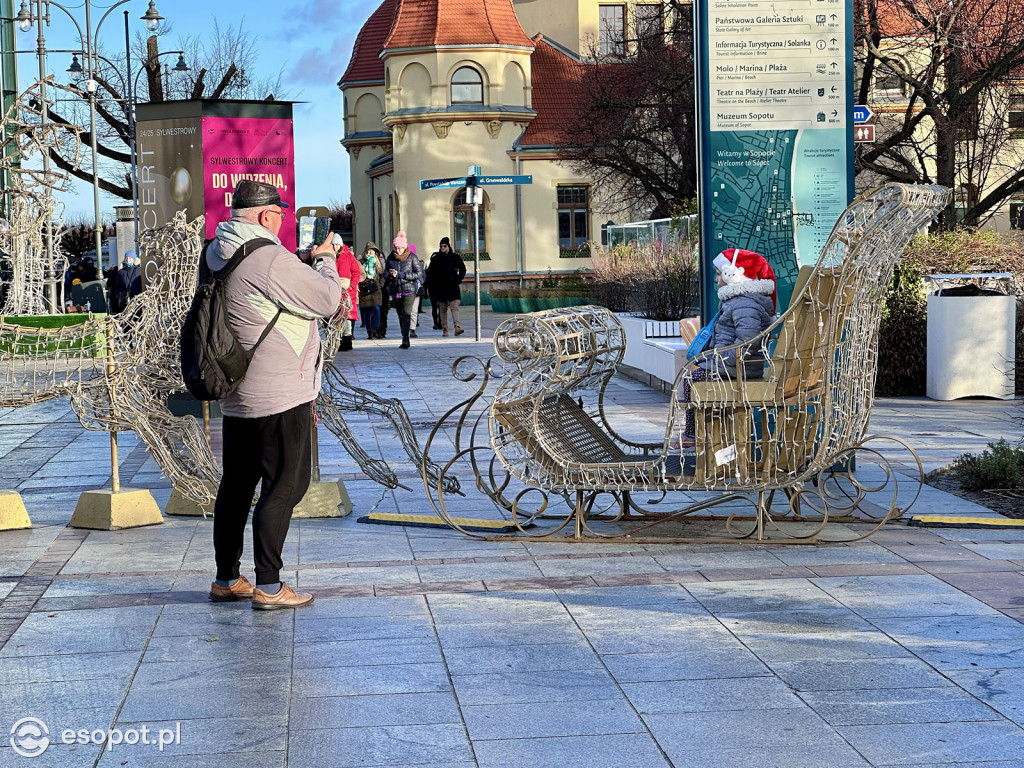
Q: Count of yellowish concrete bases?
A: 4